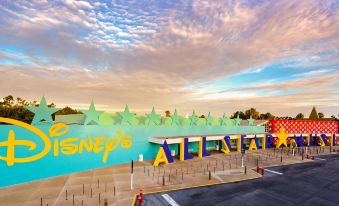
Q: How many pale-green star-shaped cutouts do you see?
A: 10